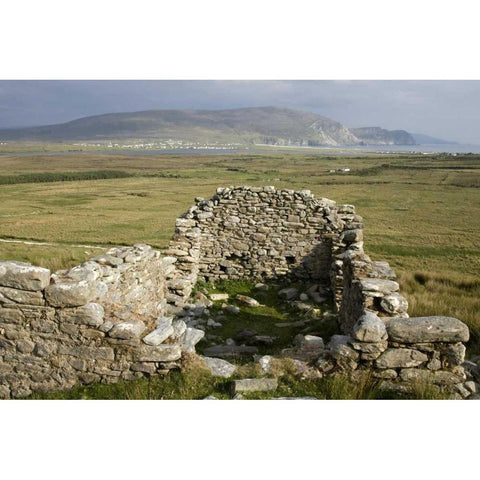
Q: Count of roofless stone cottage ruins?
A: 1